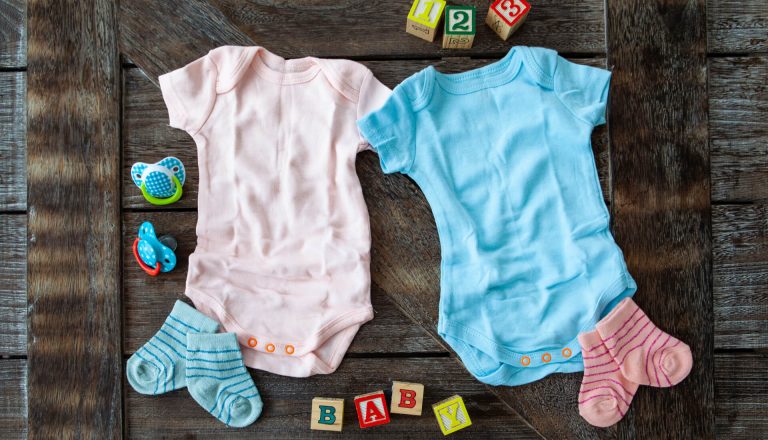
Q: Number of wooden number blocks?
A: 3